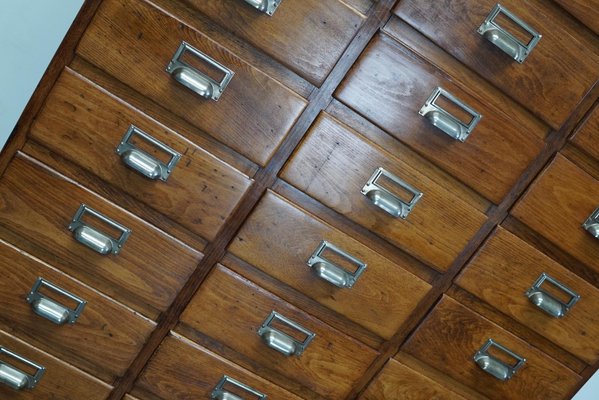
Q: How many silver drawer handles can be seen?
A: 15